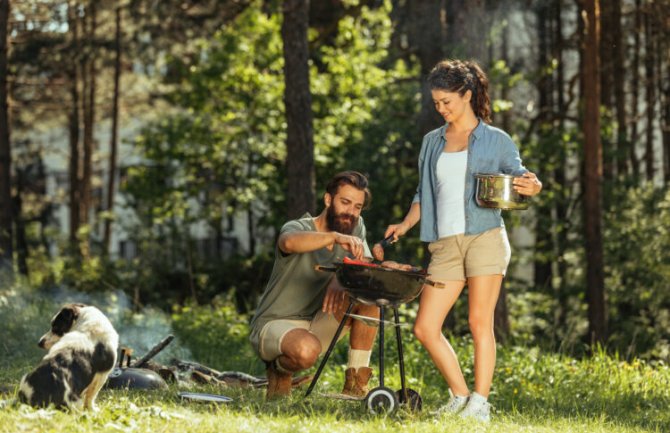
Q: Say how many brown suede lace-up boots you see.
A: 2